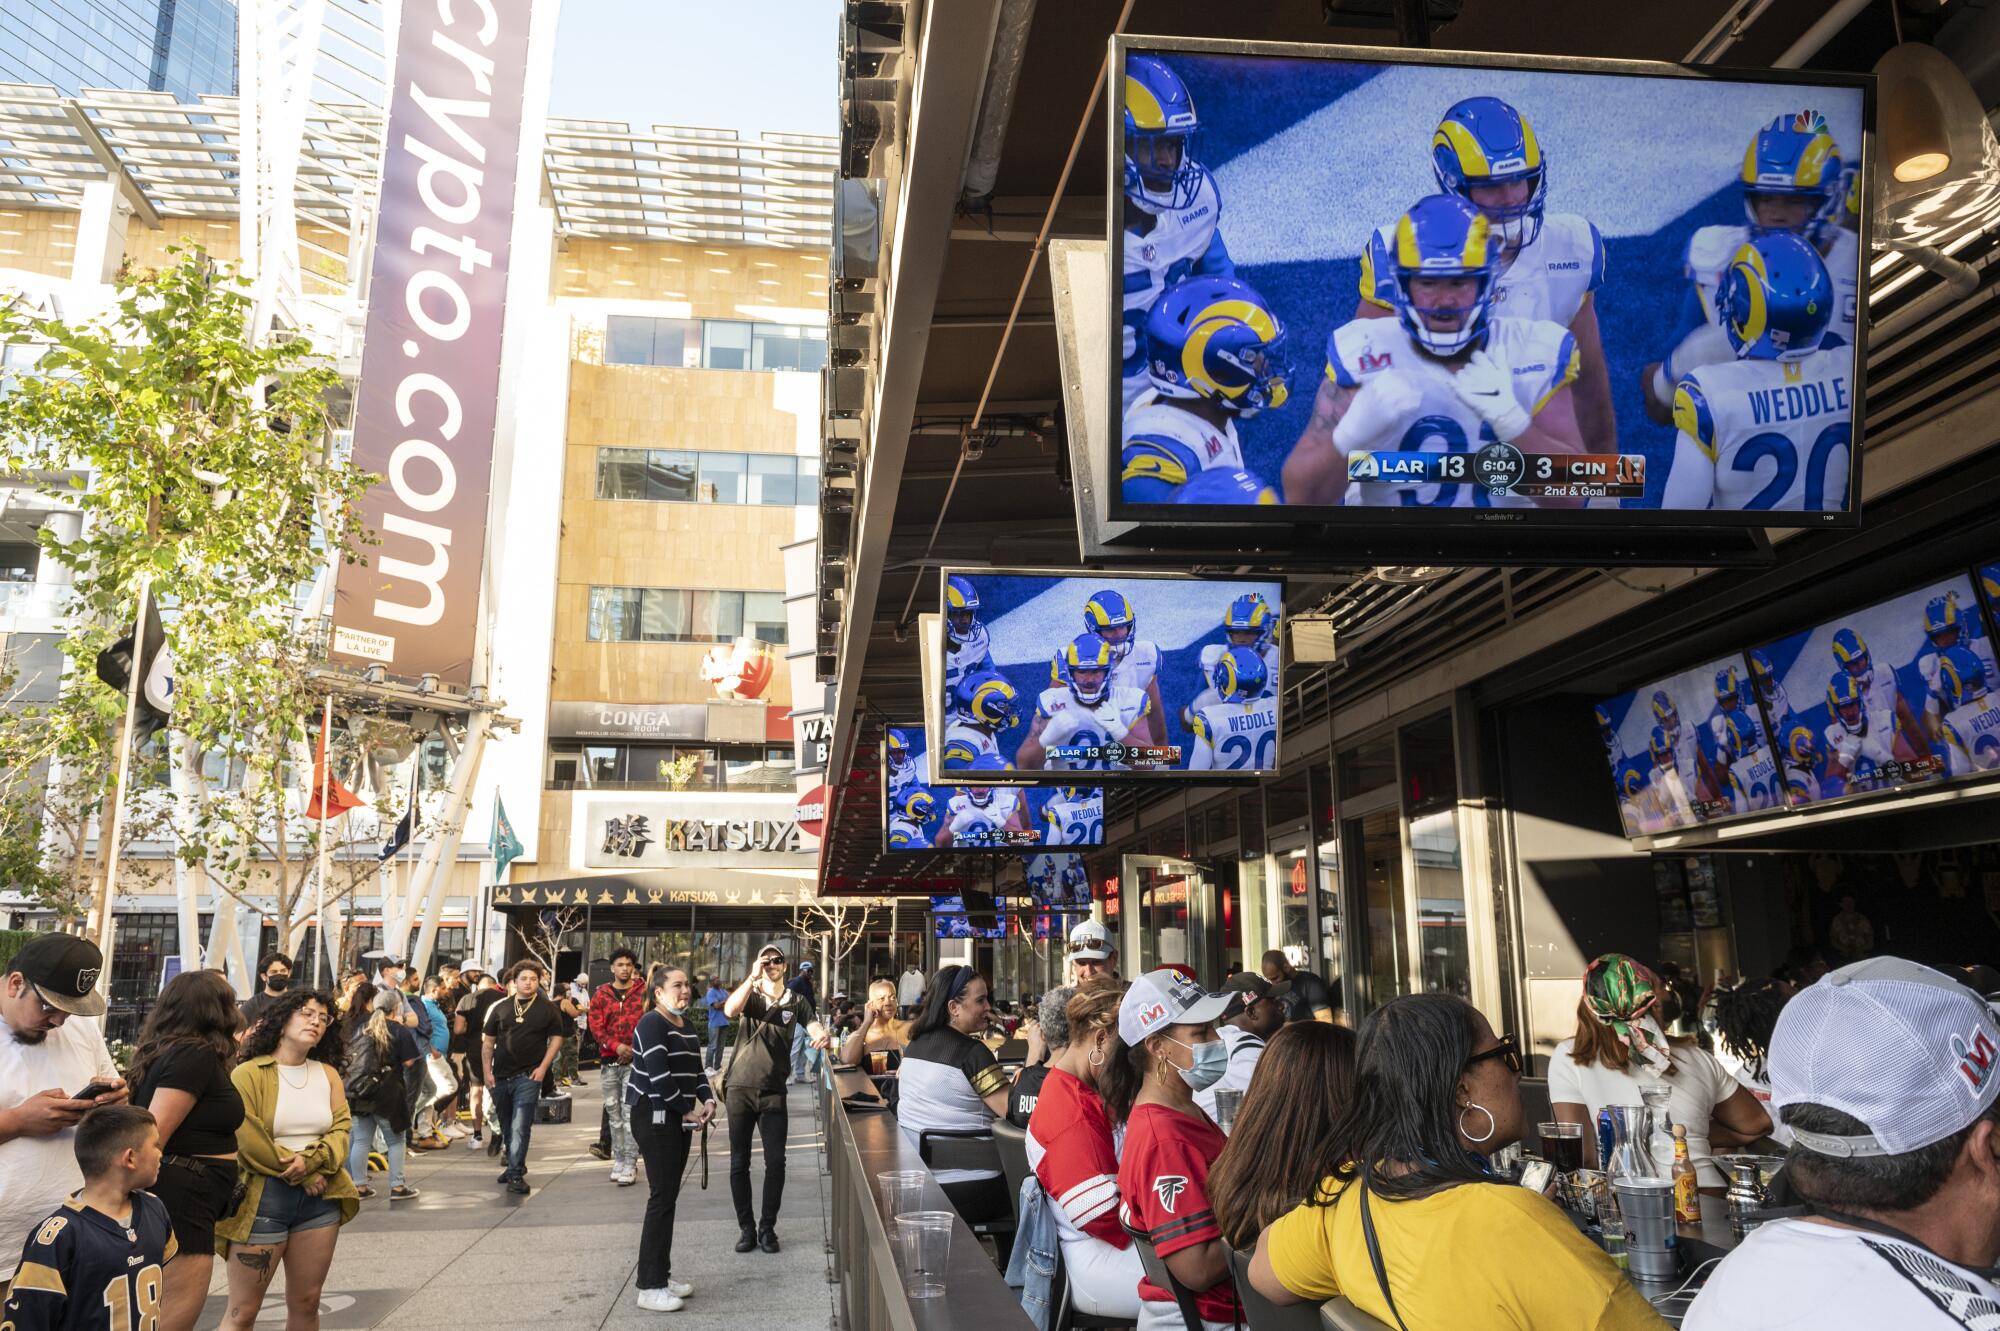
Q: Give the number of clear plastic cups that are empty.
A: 2